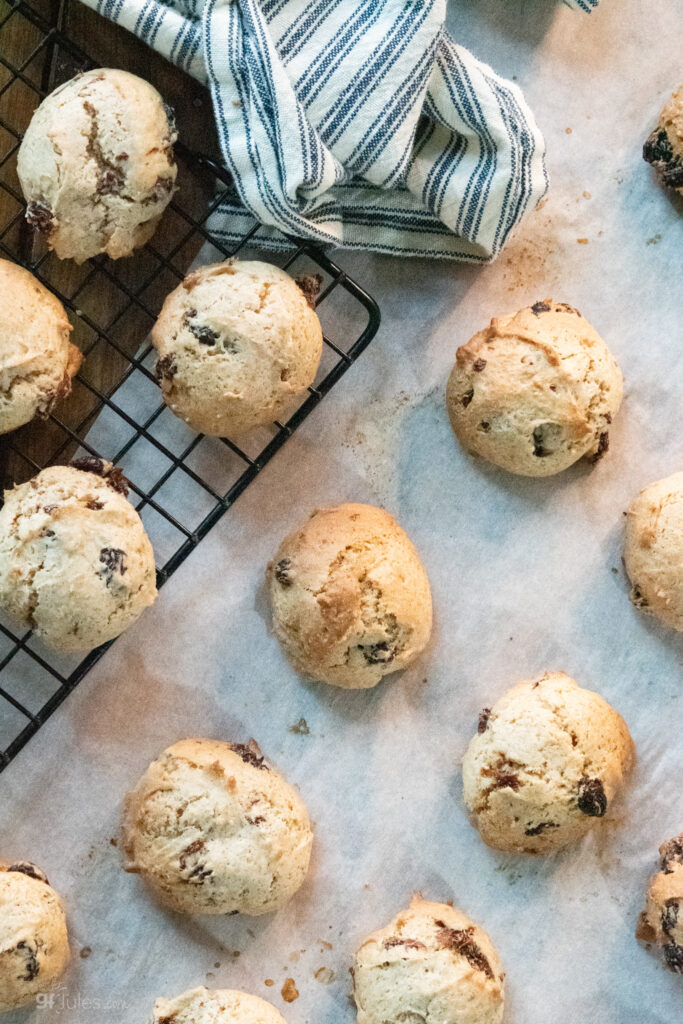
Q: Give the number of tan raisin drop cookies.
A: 14